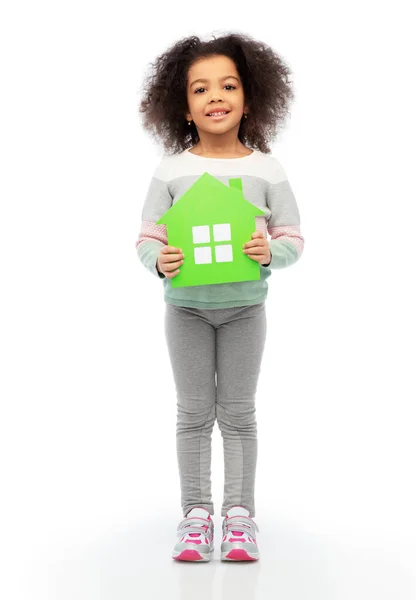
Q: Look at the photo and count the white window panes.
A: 4